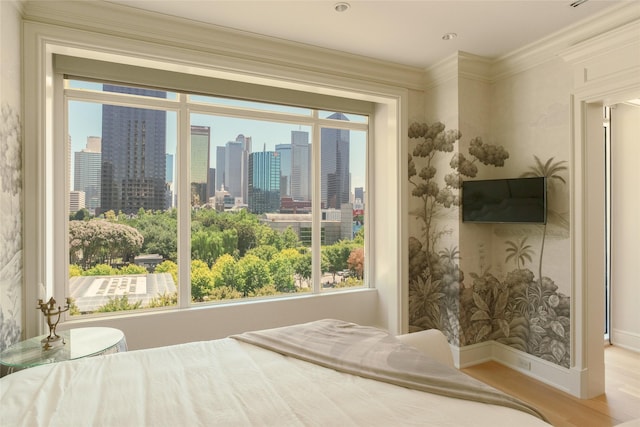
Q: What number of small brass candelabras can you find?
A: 1